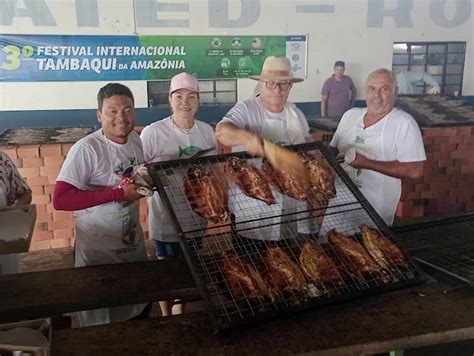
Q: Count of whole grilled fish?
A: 9